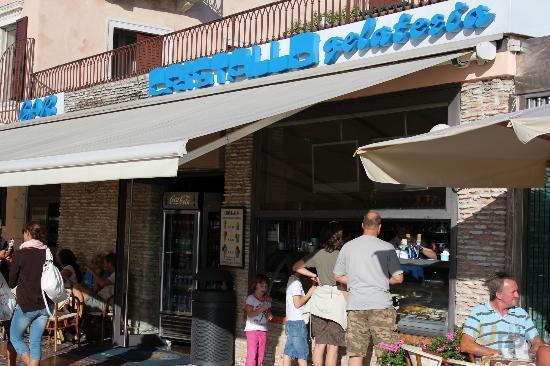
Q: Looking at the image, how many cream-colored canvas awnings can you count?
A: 2